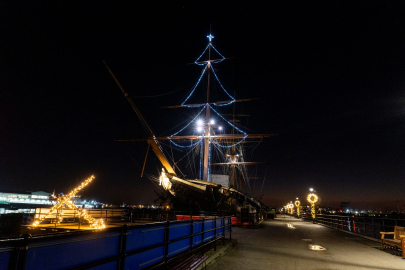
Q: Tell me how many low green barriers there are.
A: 0